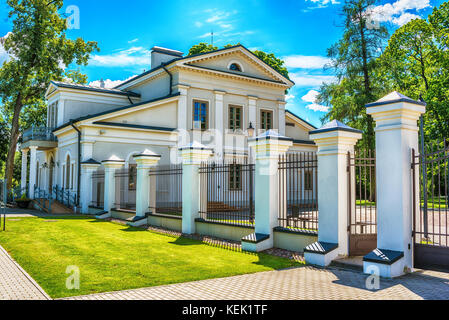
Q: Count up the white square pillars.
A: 7